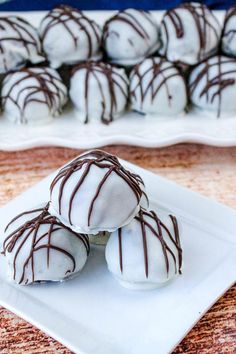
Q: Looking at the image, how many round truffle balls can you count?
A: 12